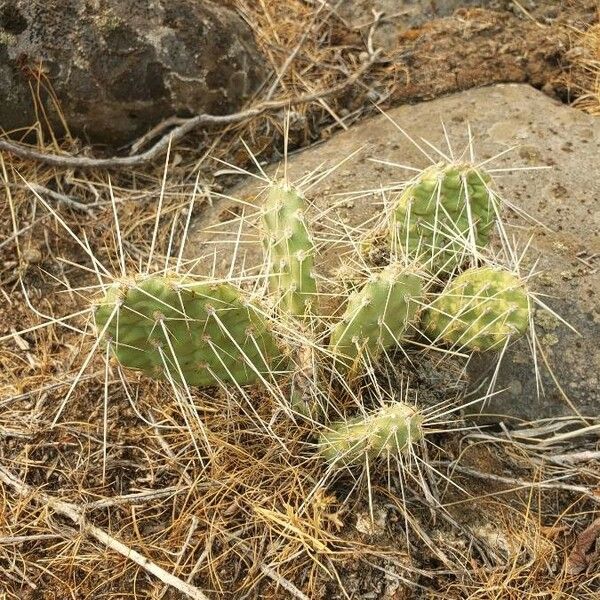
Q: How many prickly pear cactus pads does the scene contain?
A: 6